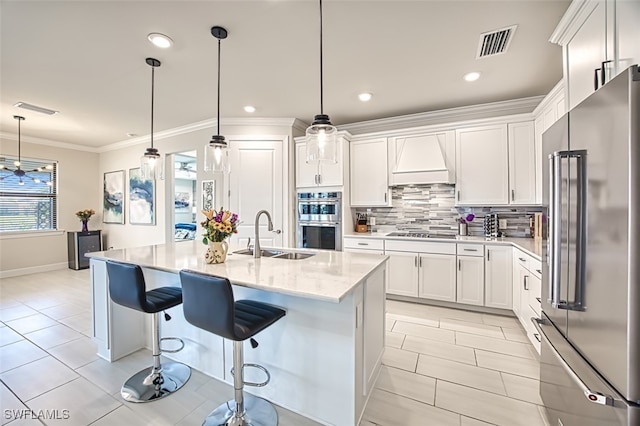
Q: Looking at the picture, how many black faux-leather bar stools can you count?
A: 2